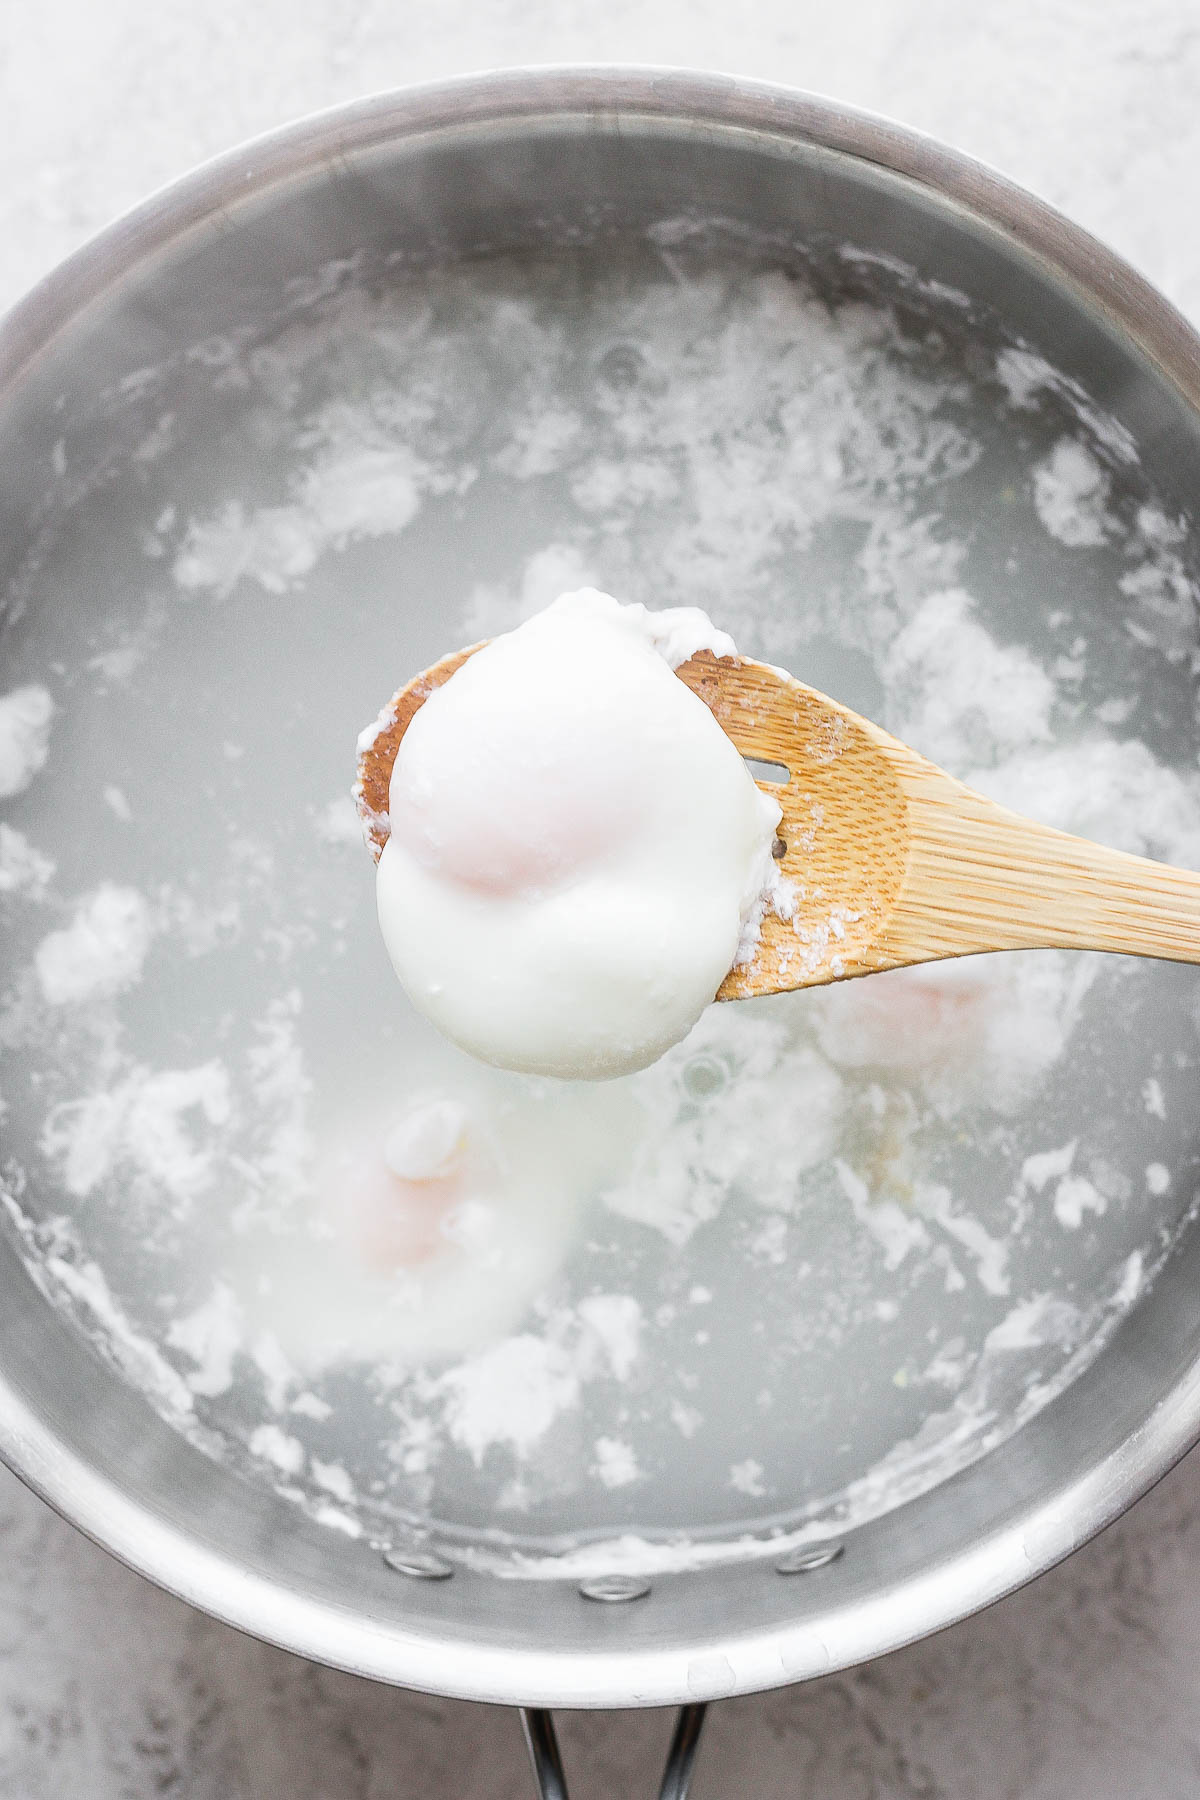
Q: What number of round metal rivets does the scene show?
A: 3